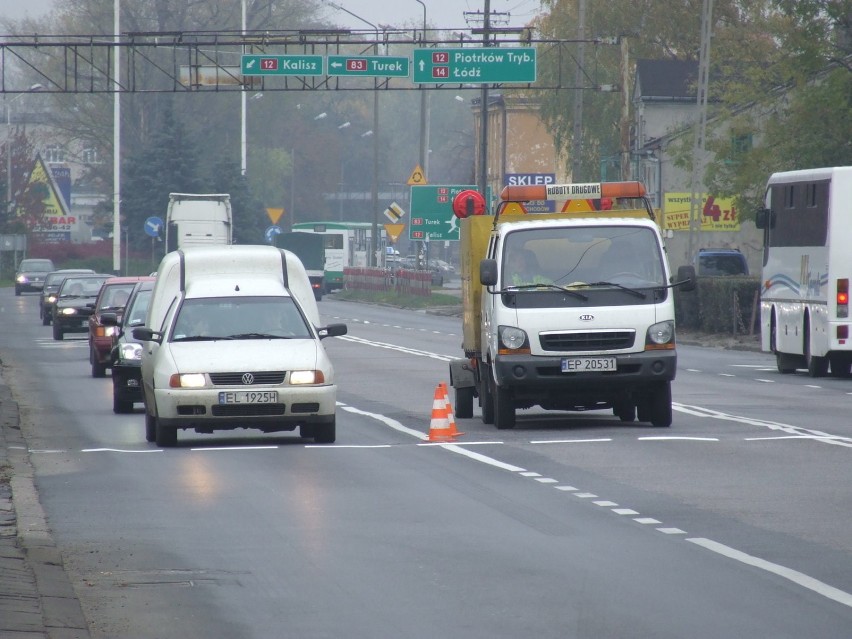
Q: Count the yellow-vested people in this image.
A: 1